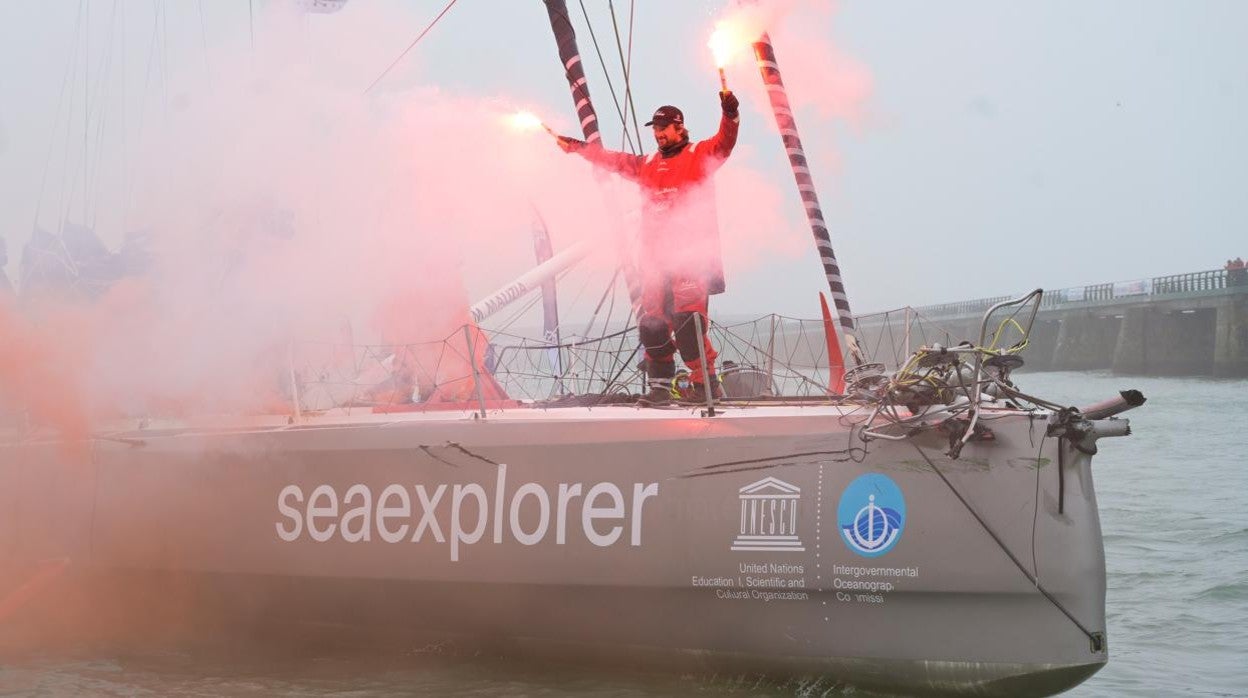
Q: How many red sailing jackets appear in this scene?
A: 1